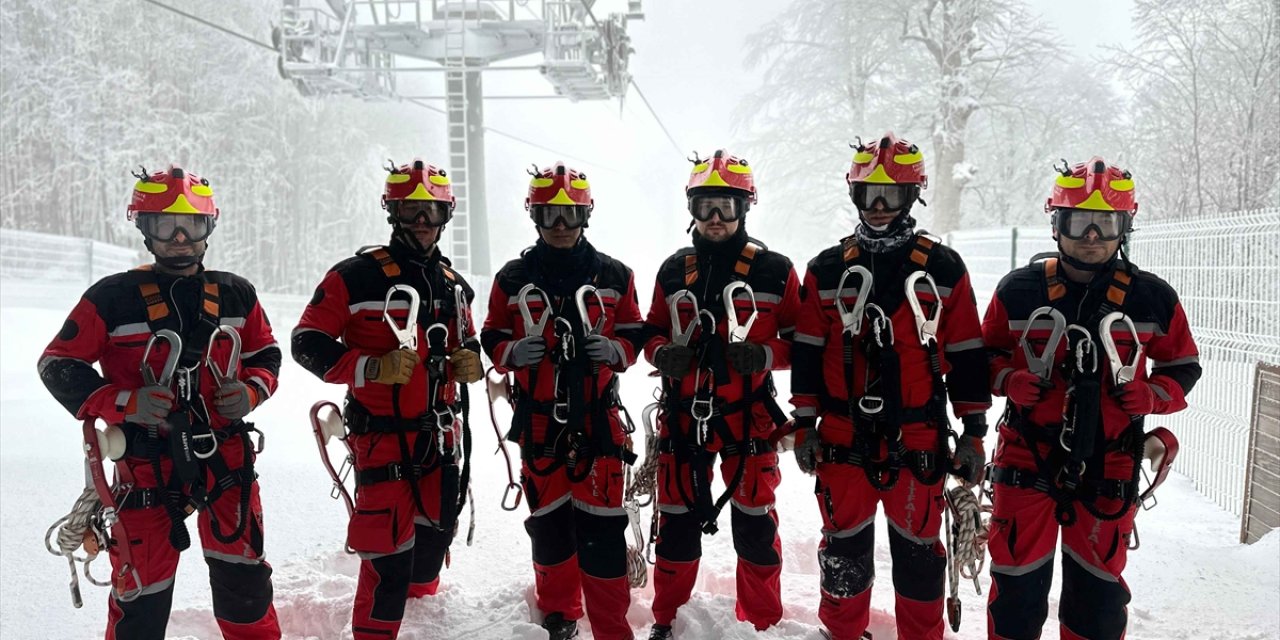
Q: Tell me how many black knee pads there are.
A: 12